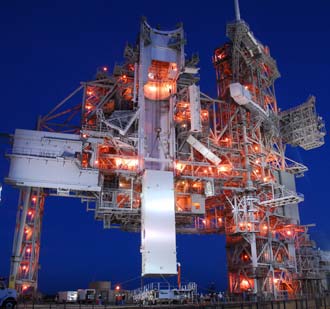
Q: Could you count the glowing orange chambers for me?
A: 1